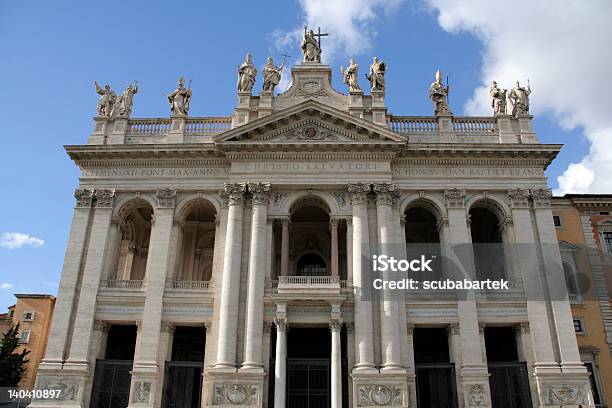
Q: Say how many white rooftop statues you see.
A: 11